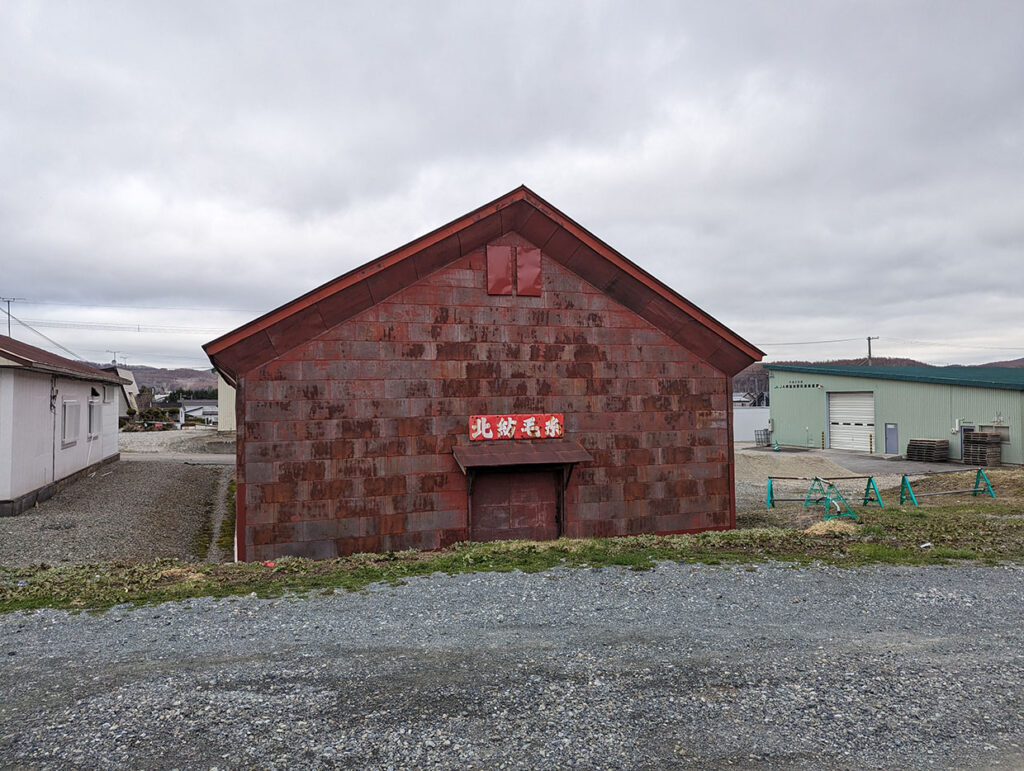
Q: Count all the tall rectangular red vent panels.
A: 2